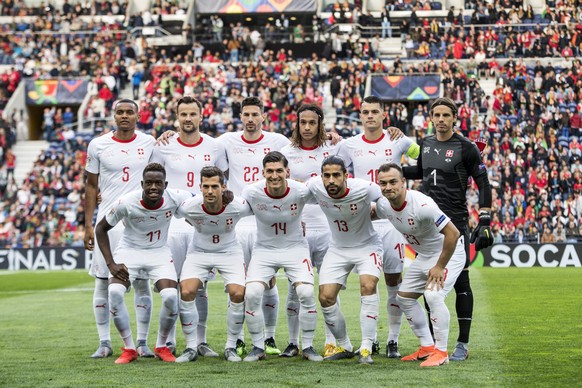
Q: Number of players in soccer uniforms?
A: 11